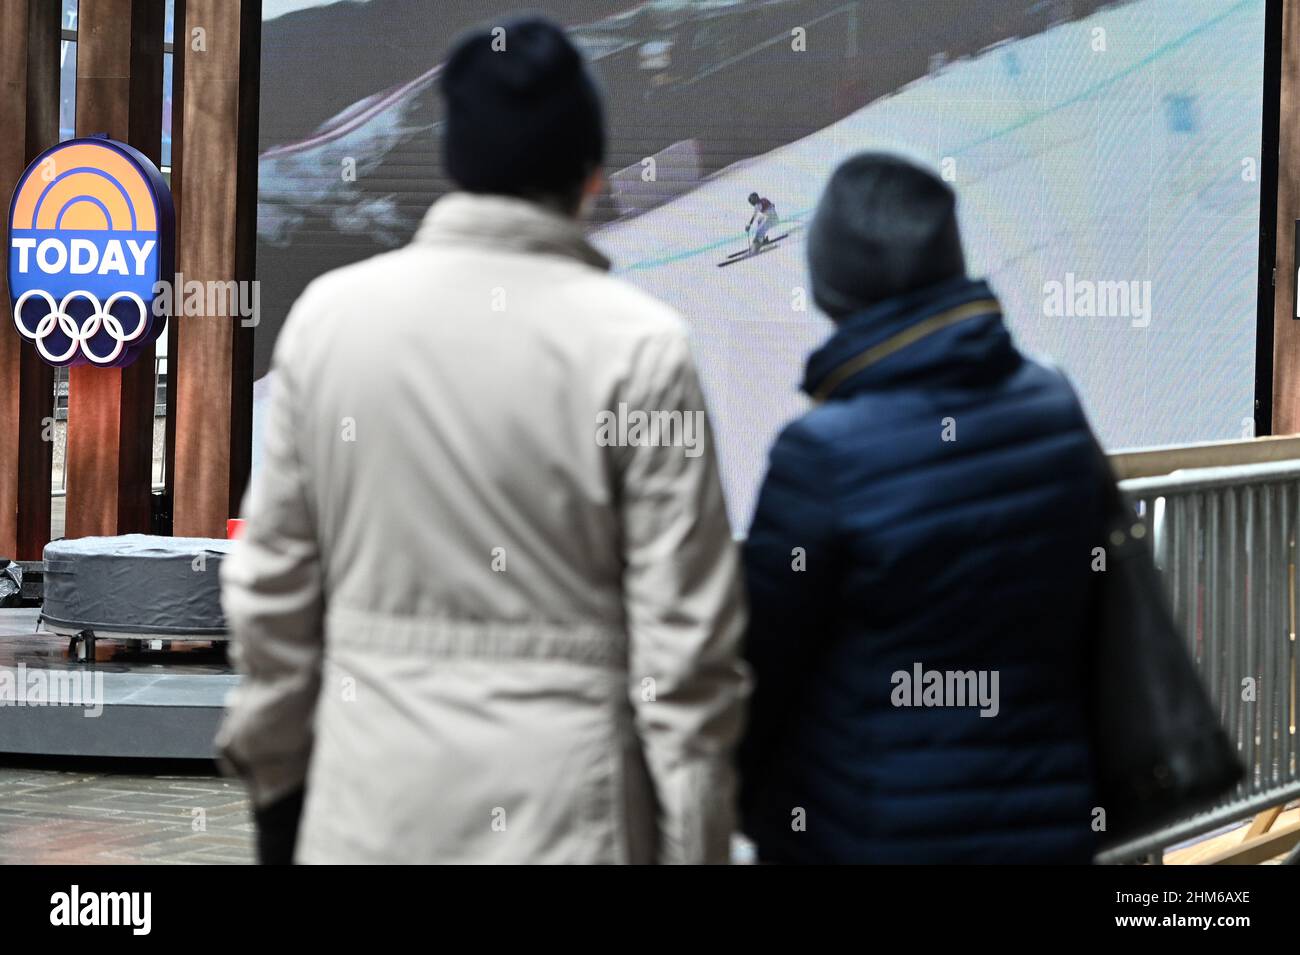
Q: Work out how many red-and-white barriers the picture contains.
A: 0